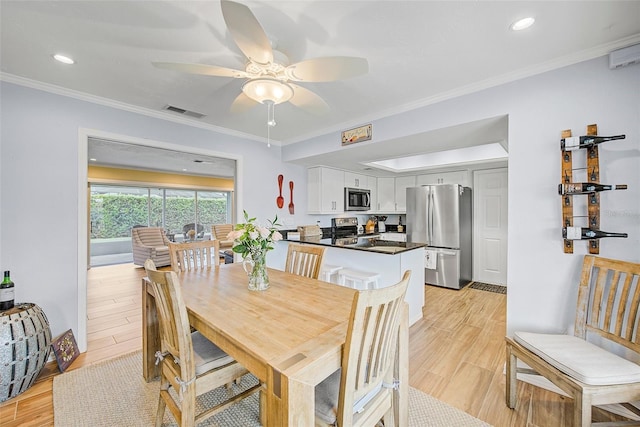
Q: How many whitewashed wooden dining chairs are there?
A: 5